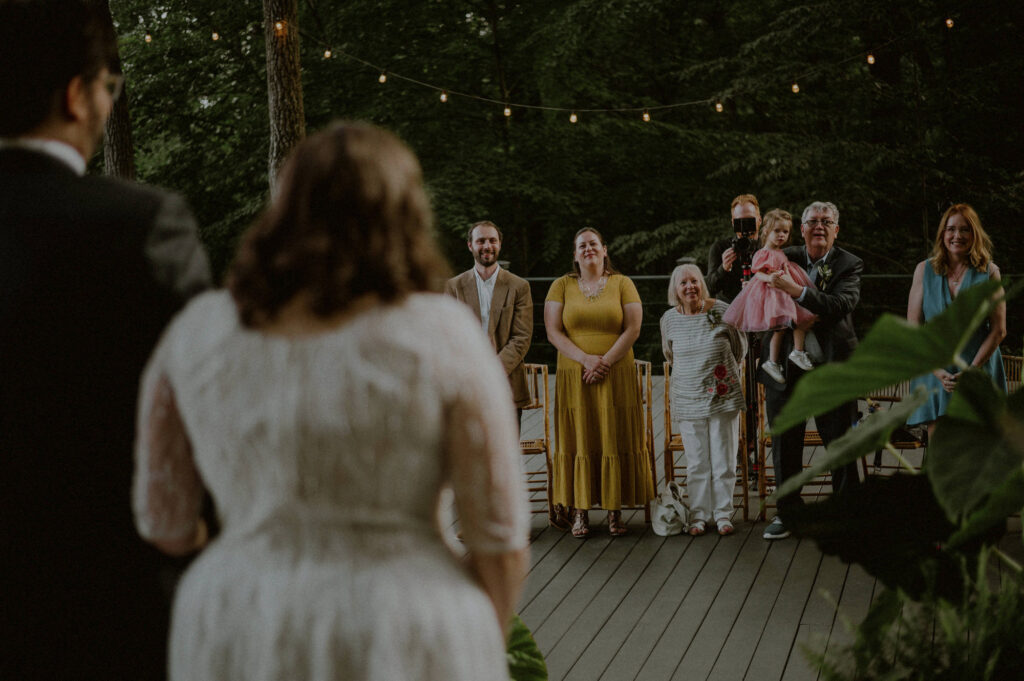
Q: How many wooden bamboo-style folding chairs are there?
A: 6